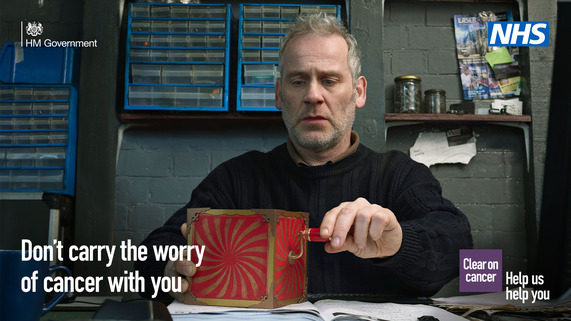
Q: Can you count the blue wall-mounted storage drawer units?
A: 3